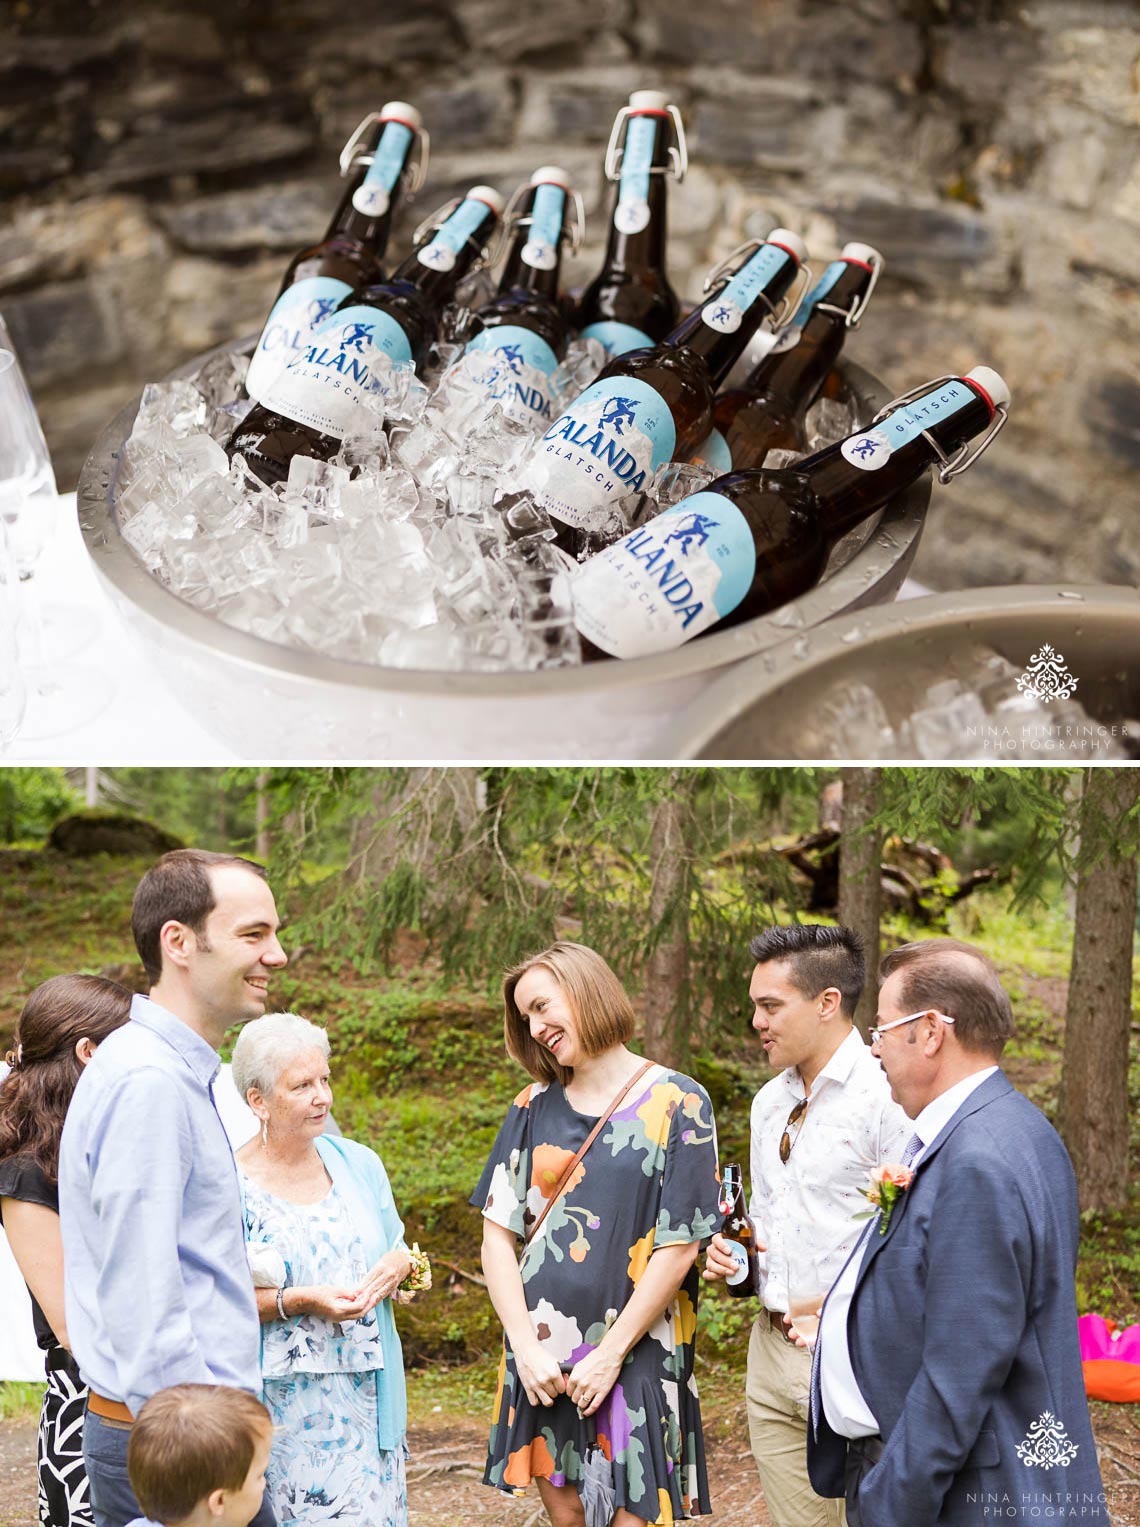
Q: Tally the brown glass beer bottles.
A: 8